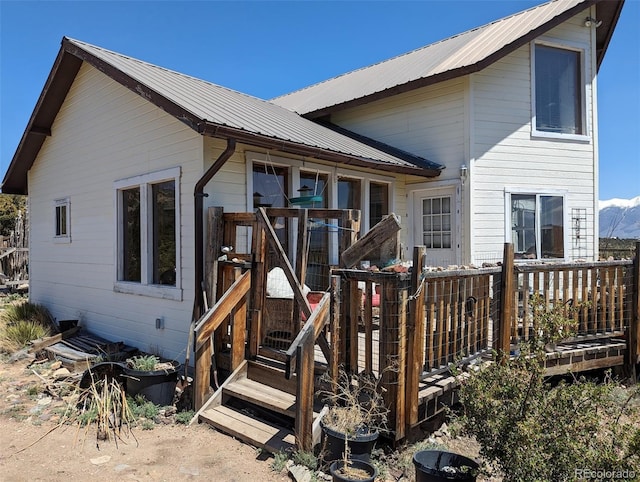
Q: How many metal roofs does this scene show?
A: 2